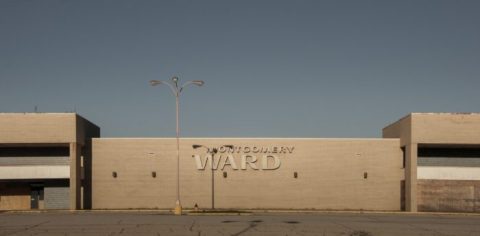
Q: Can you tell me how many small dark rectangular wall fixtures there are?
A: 5